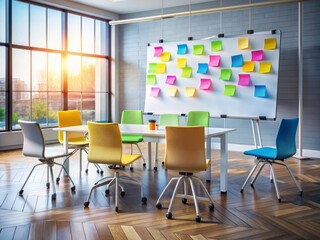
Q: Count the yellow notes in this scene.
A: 9